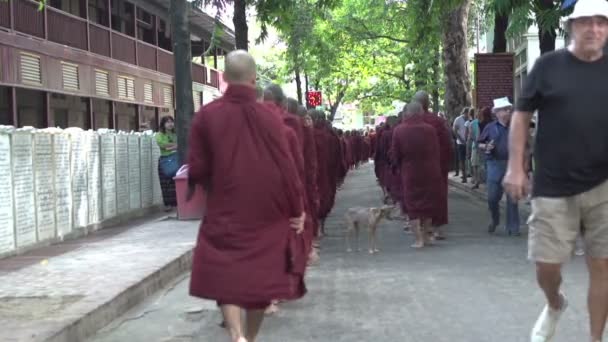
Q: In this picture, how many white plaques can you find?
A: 11